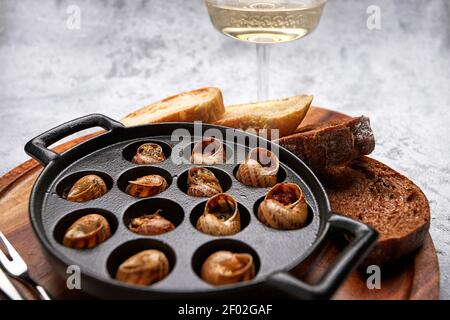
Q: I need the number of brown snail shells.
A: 12